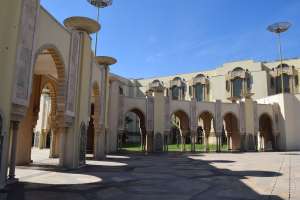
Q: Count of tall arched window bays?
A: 5